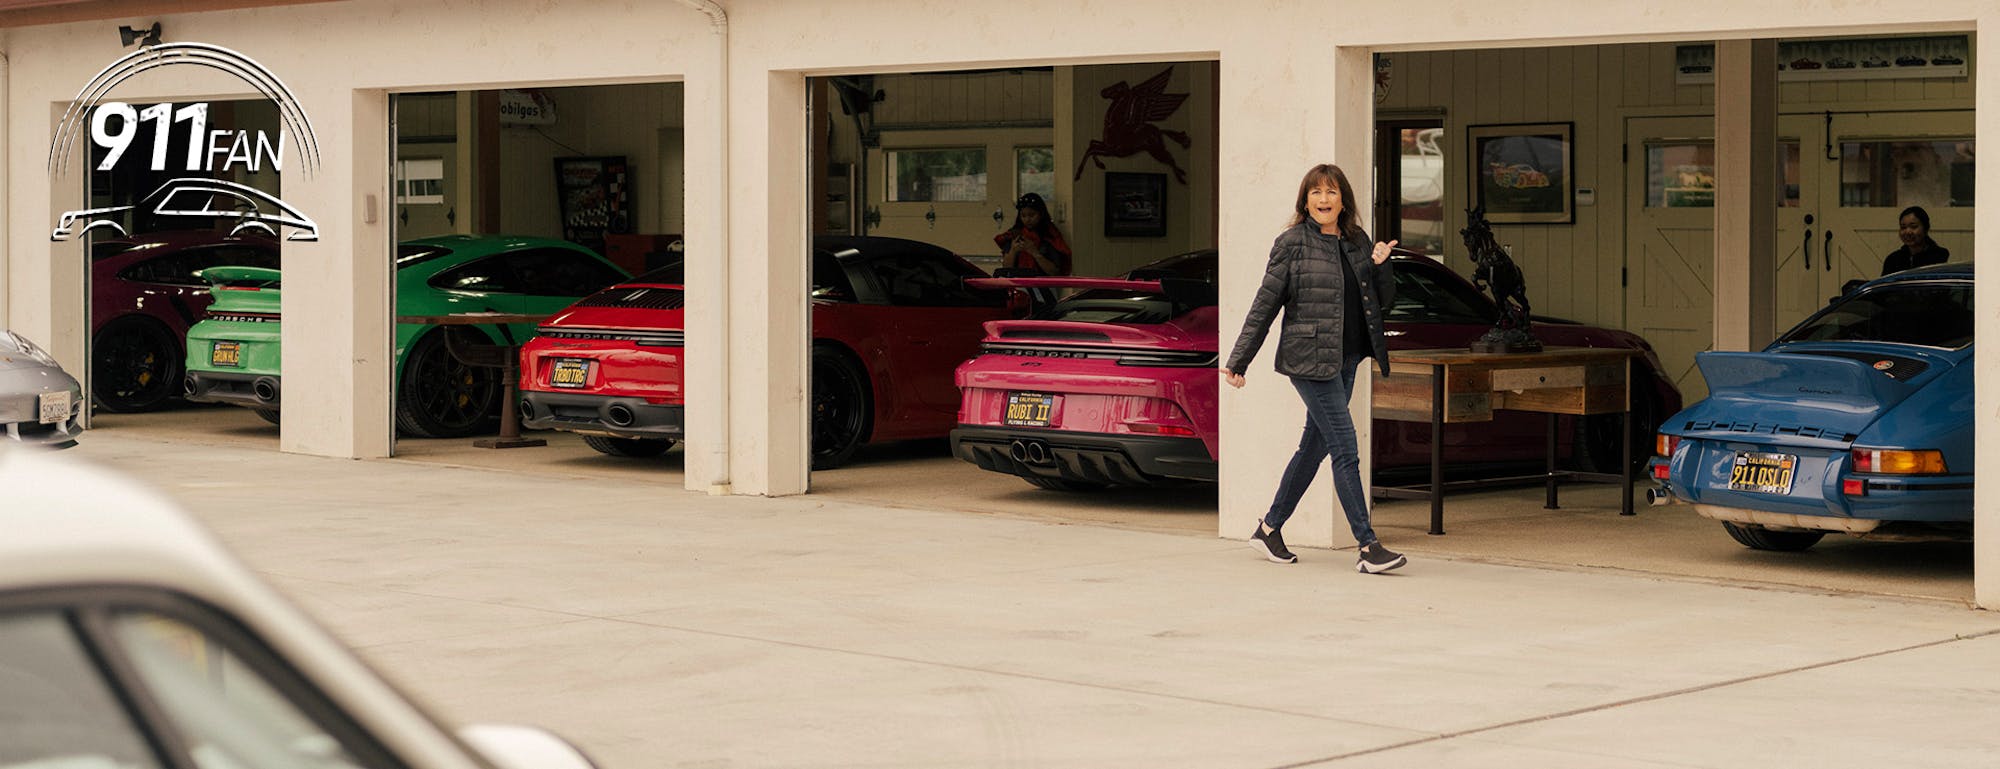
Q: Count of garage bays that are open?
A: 4